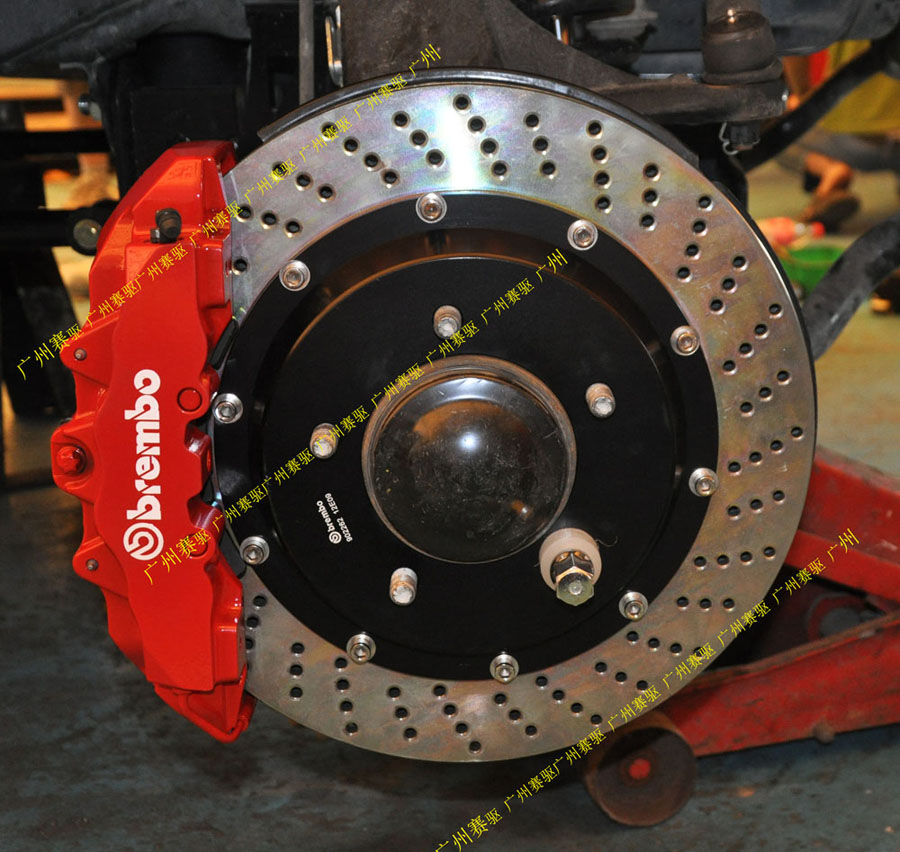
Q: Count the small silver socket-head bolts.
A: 10